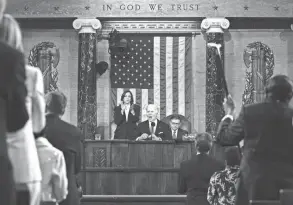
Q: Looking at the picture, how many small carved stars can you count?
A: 6